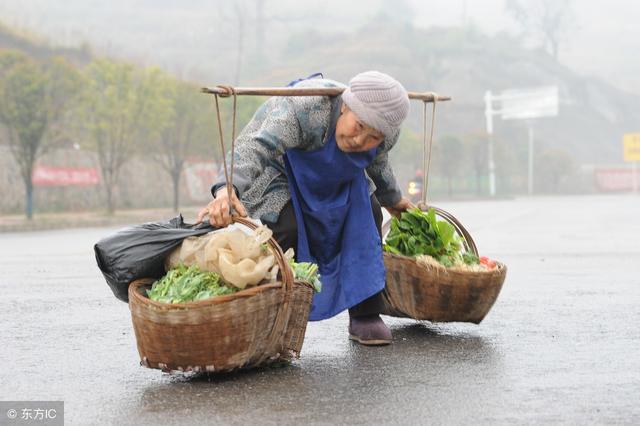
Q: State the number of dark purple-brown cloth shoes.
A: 1